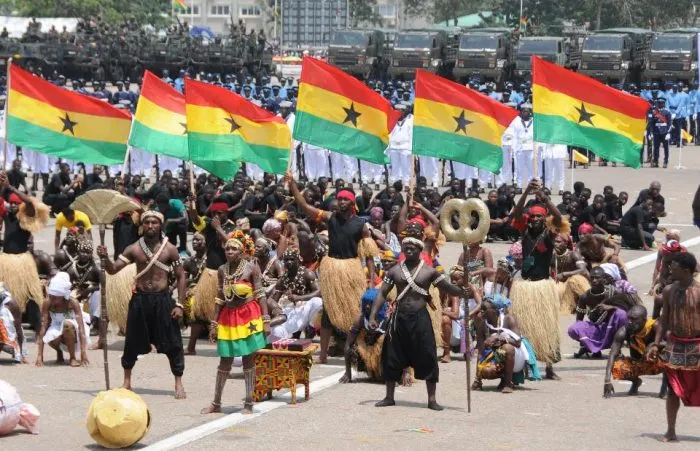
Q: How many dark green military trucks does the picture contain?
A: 6